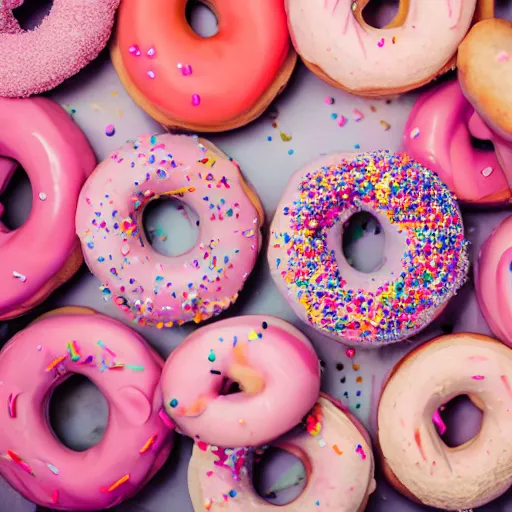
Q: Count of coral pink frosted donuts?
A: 1